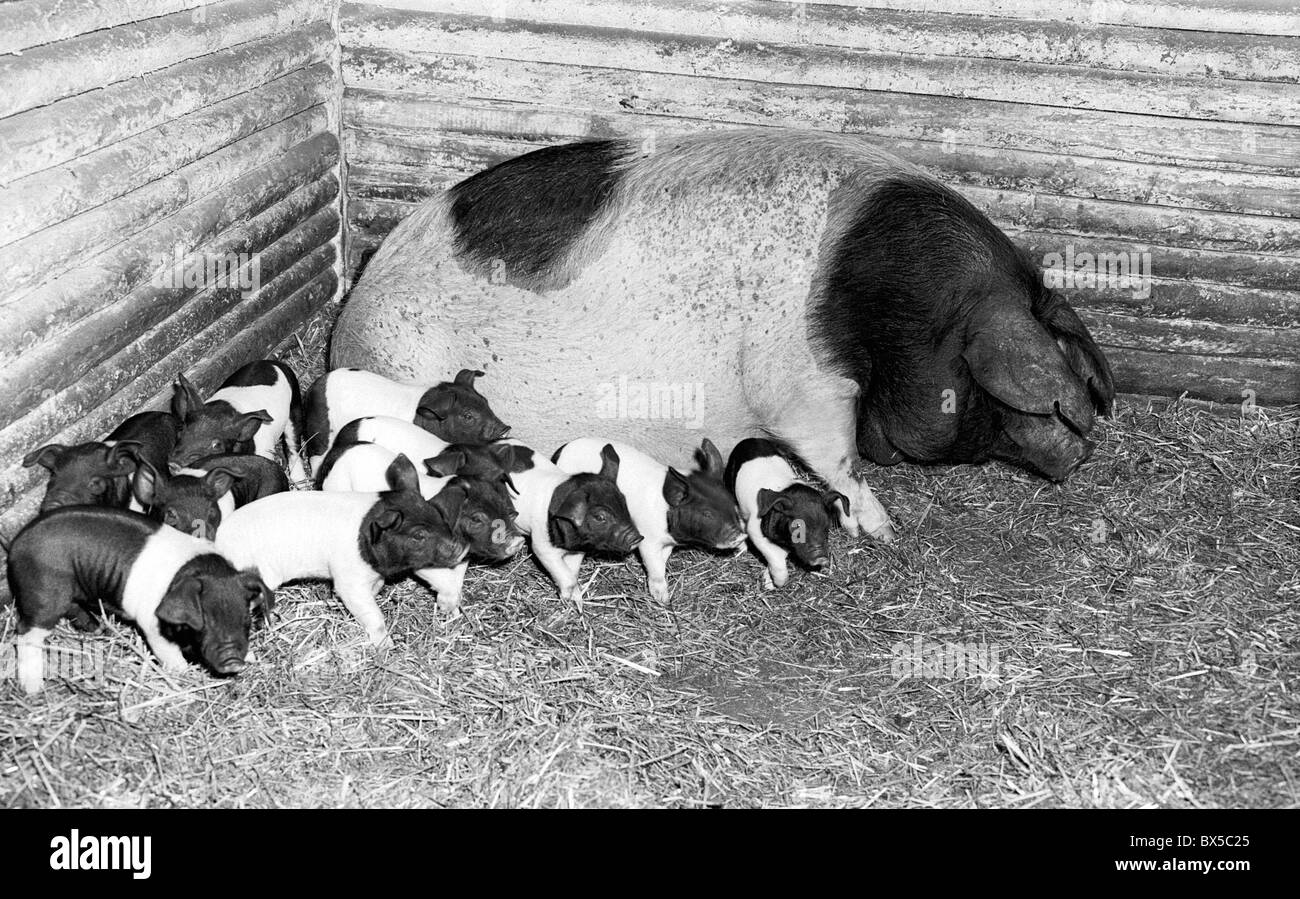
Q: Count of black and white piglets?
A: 11